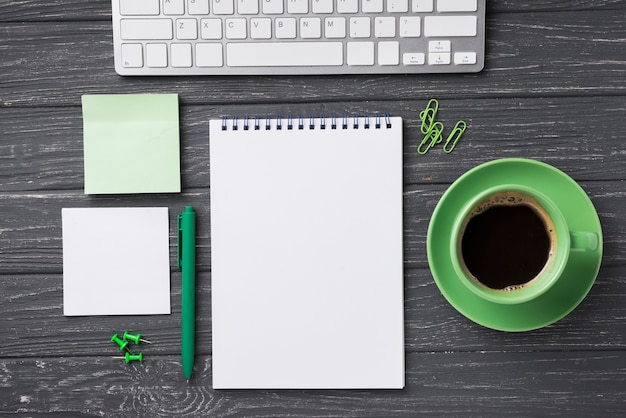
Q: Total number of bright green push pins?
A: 3